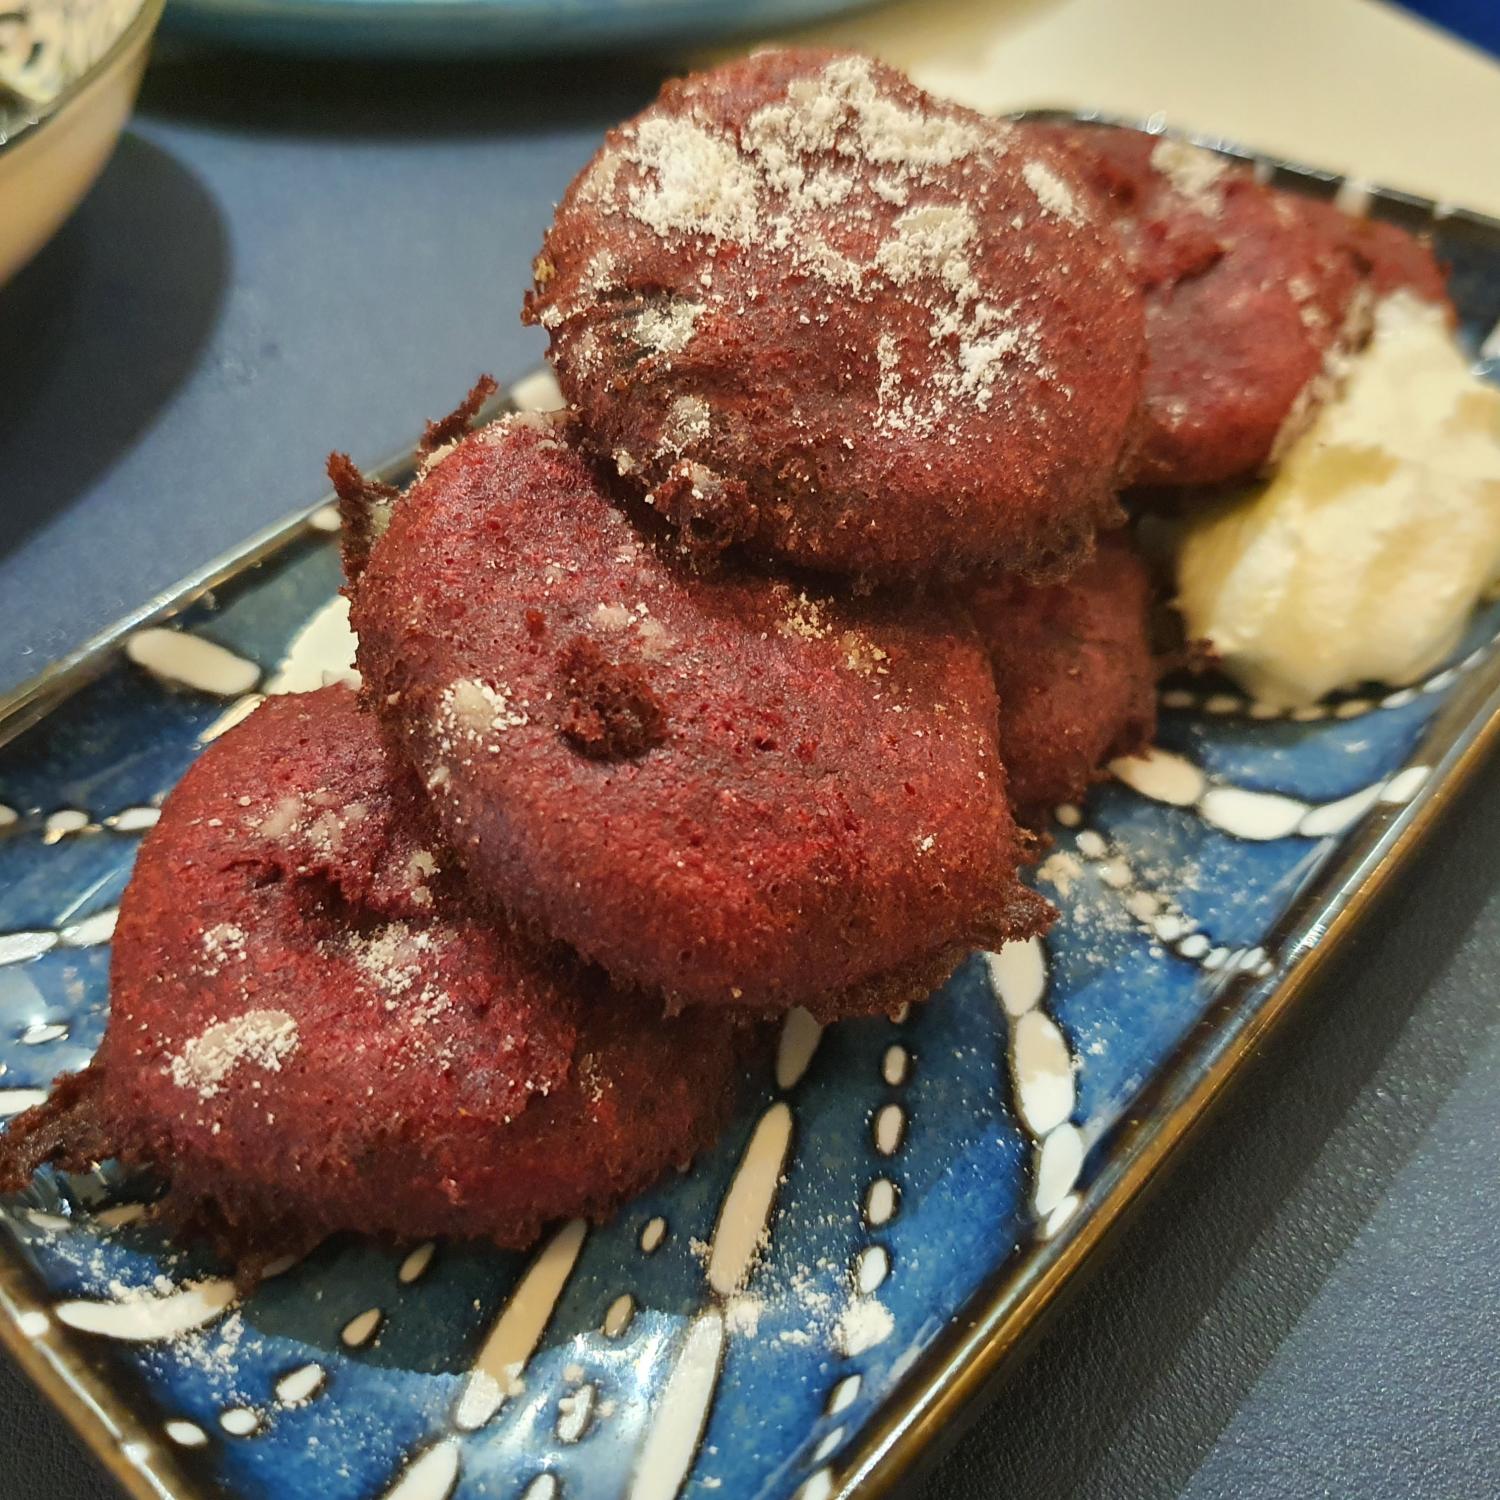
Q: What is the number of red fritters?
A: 5